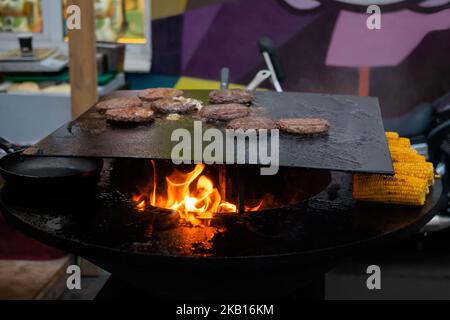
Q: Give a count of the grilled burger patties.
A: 8